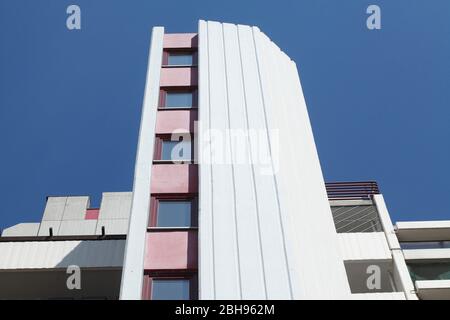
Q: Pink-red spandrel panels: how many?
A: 5